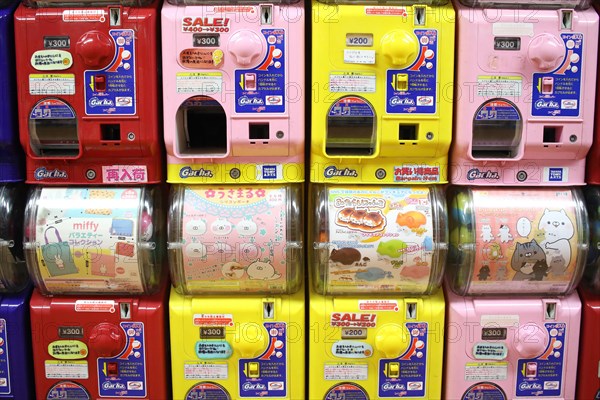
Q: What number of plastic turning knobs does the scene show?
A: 8